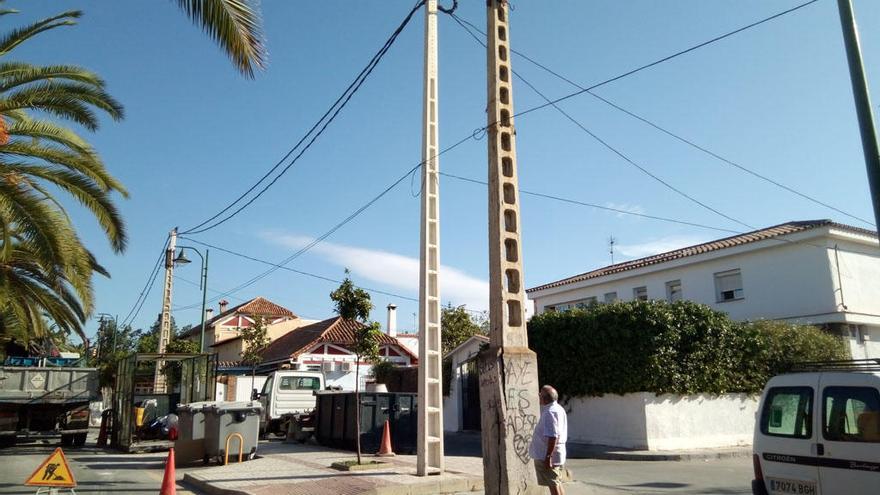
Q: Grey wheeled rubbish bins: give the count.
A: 2